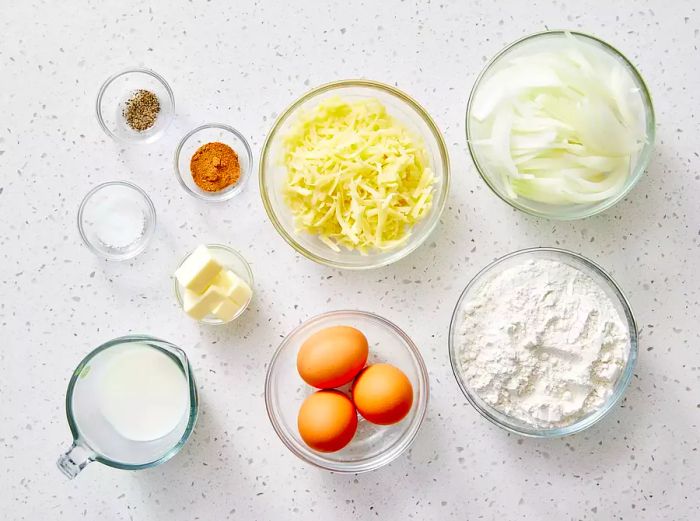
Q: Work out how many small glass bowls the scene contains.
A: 4